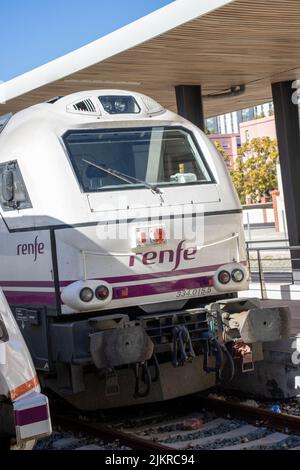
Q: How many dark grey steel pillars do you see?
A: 2